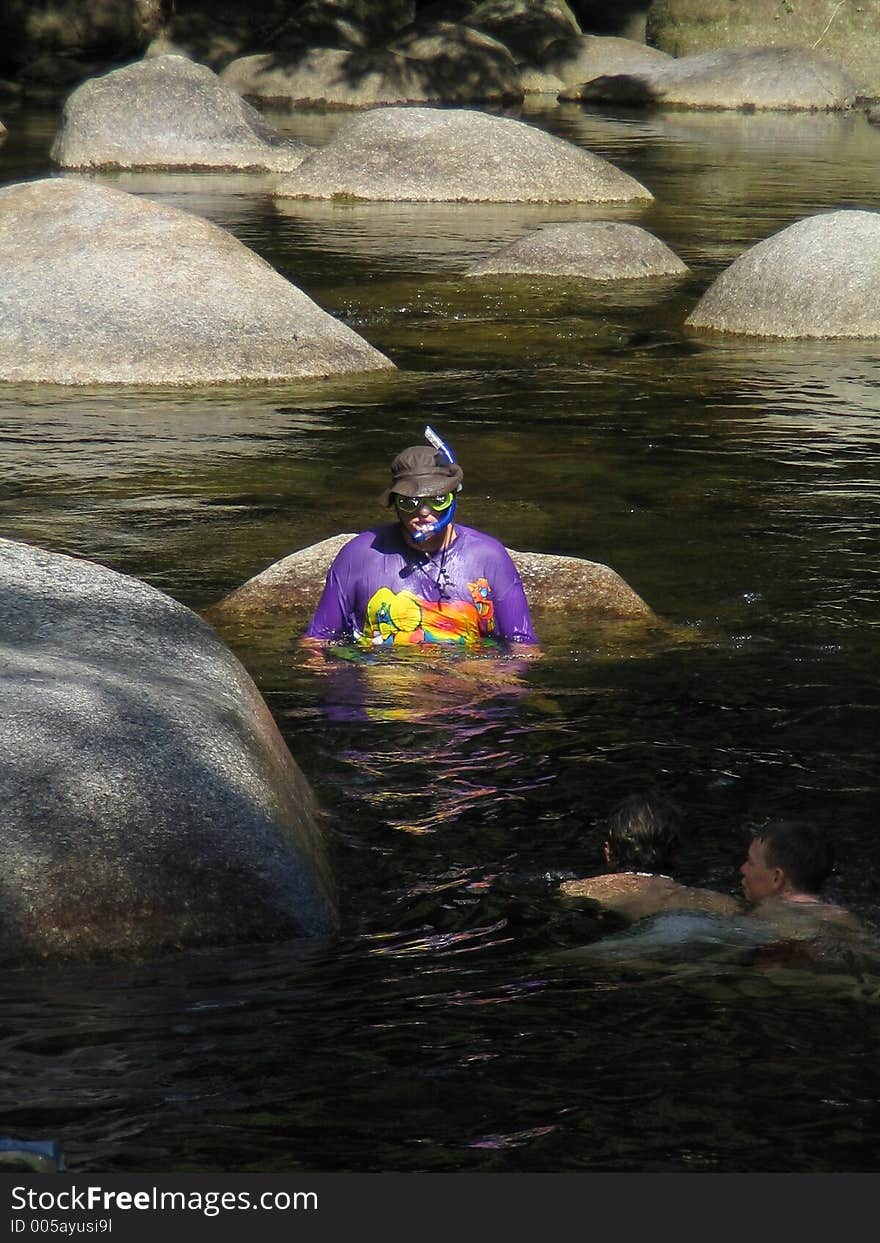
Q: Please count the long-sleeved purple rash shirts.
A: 1